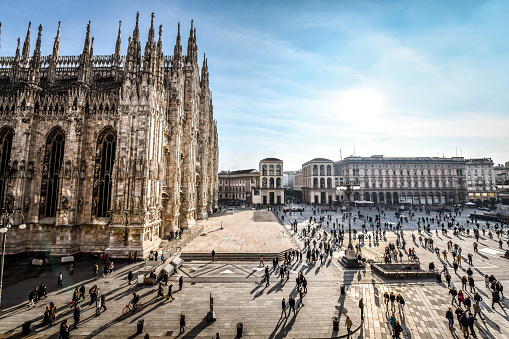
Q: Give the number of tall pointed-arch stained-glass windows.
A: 3